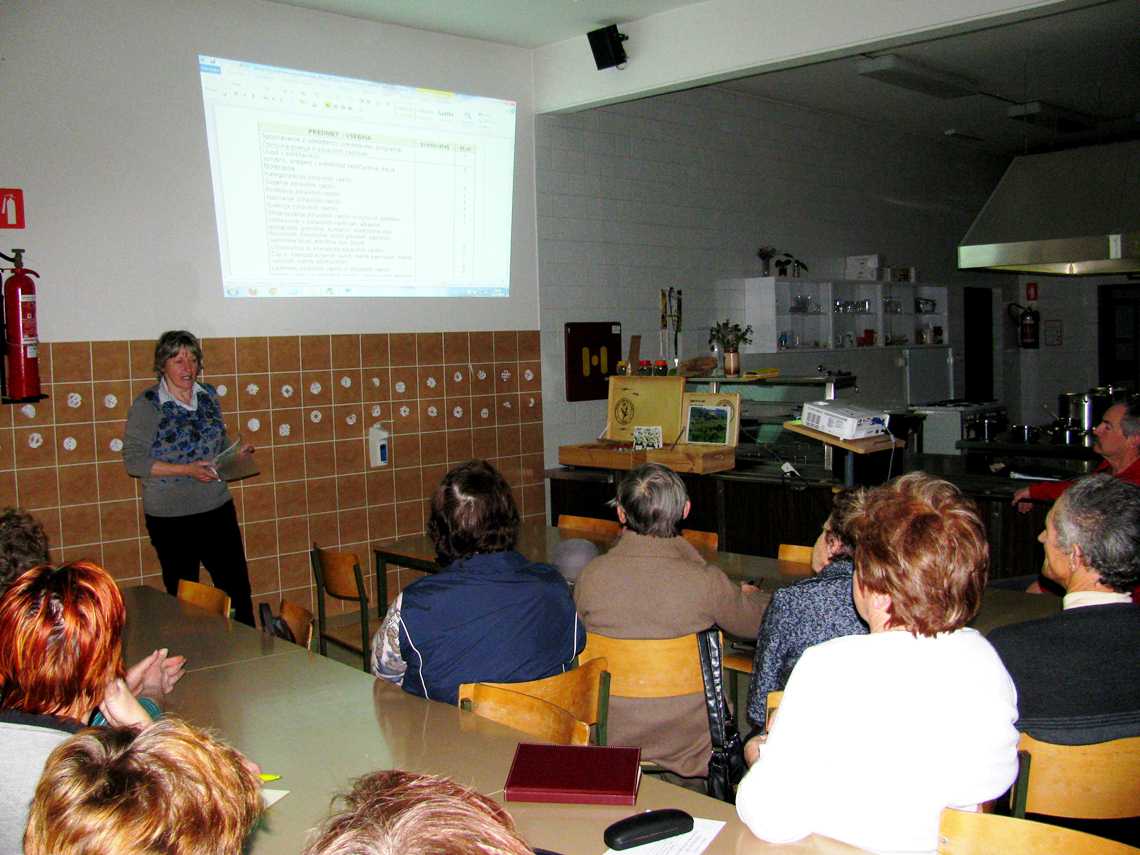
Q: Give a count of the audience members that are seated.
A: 10